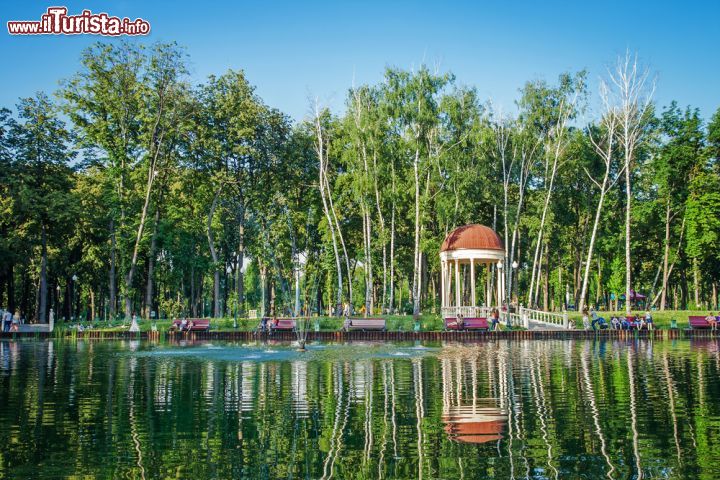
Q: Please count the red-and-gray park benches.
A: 6